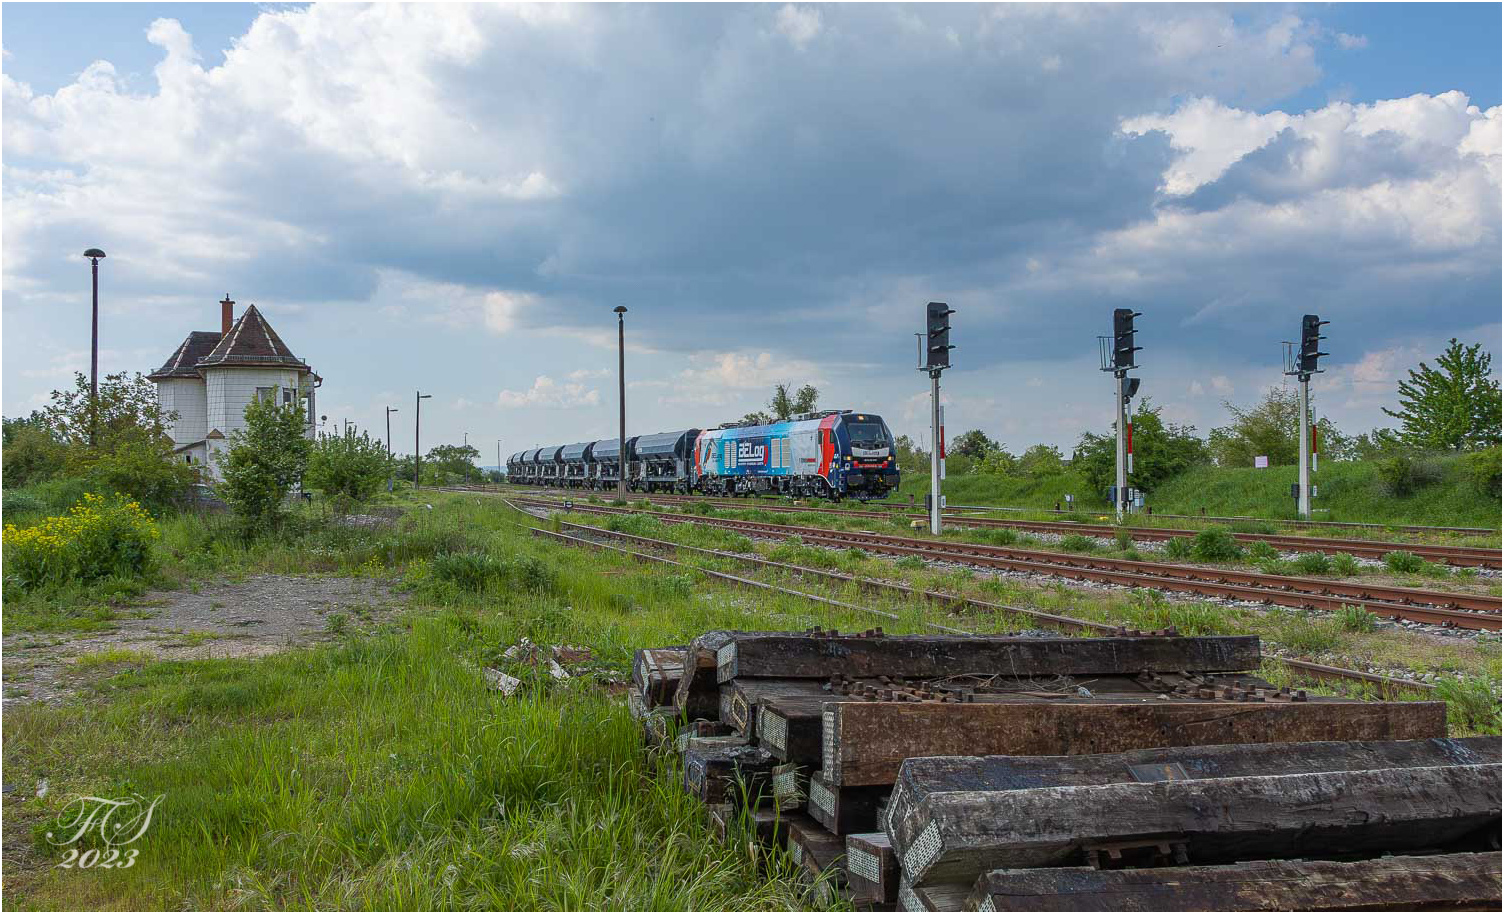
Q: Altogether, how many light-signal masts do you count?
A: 3